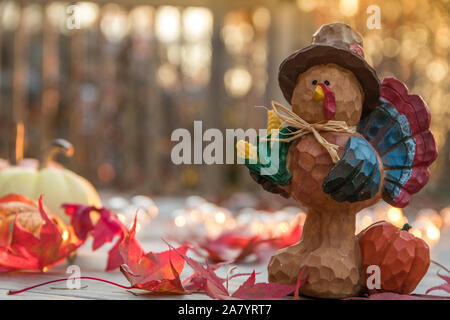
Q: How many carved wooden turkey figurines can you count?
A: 1